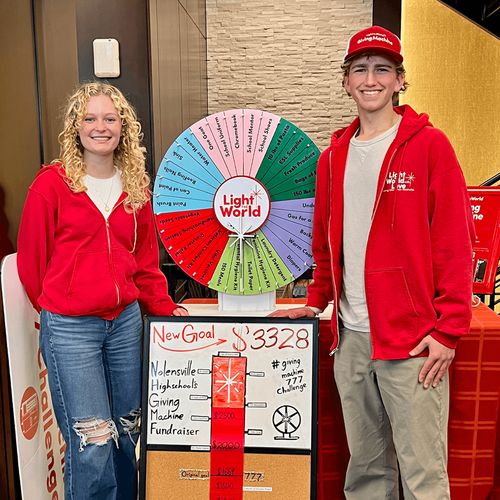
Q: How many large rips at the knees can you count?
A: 2